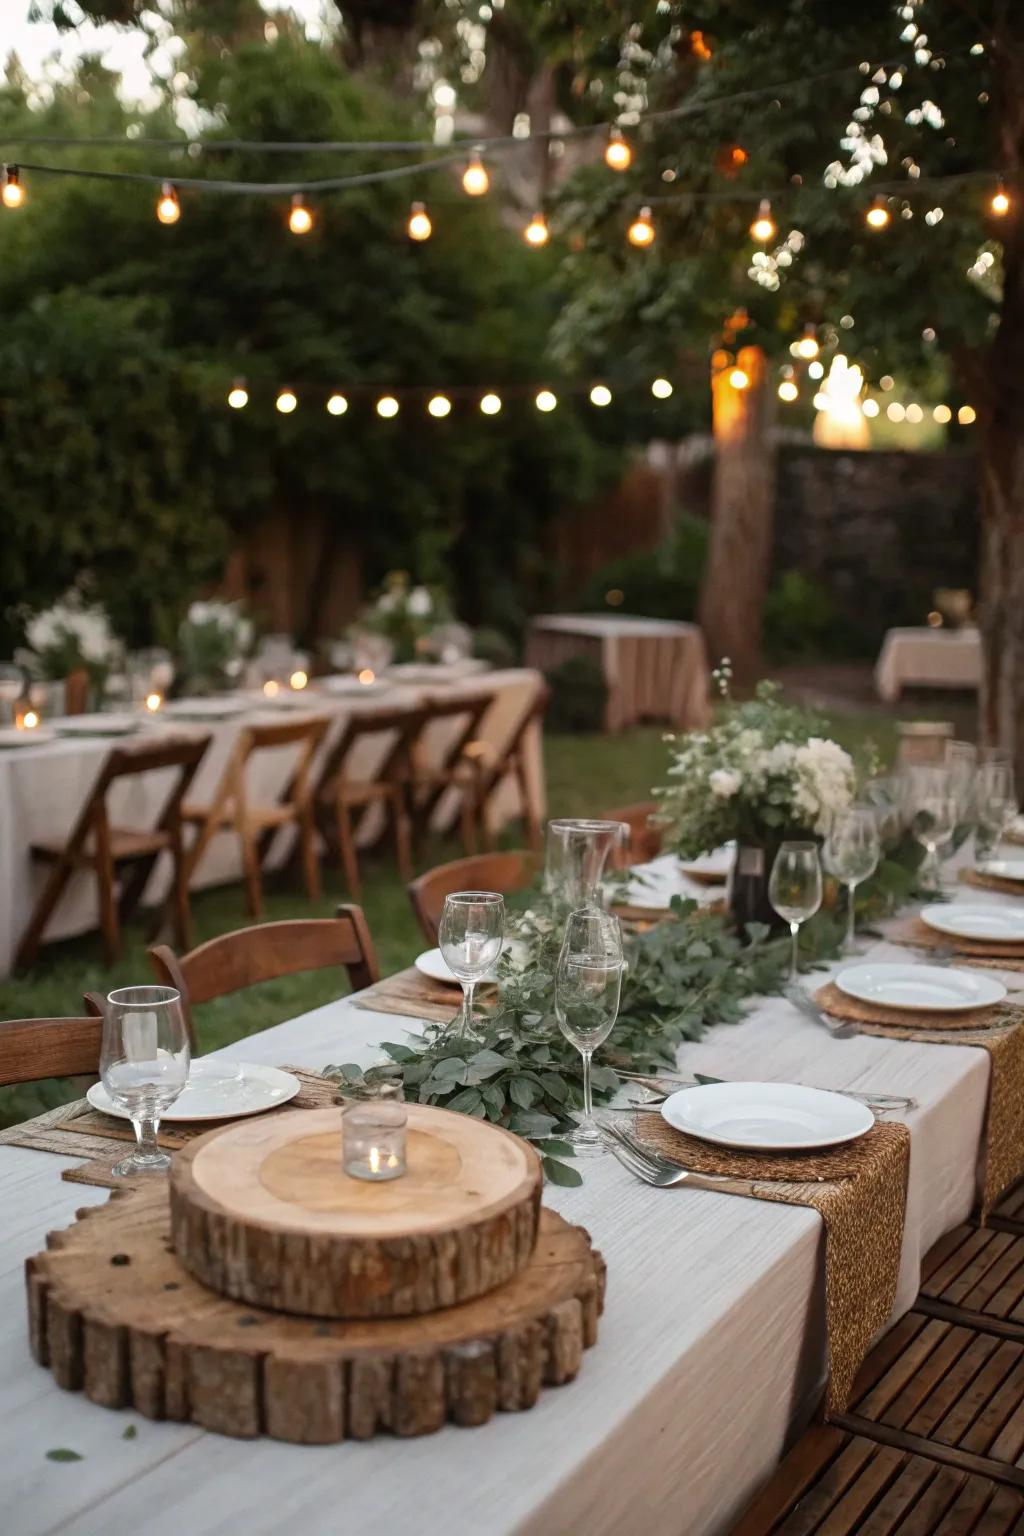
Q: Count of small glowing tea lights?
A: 6